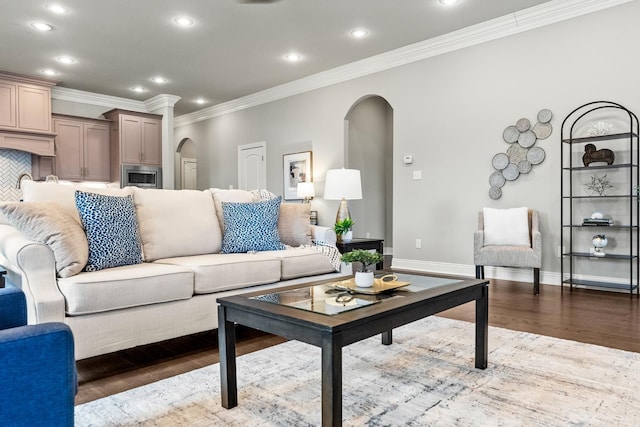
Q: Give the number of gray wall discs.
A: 12